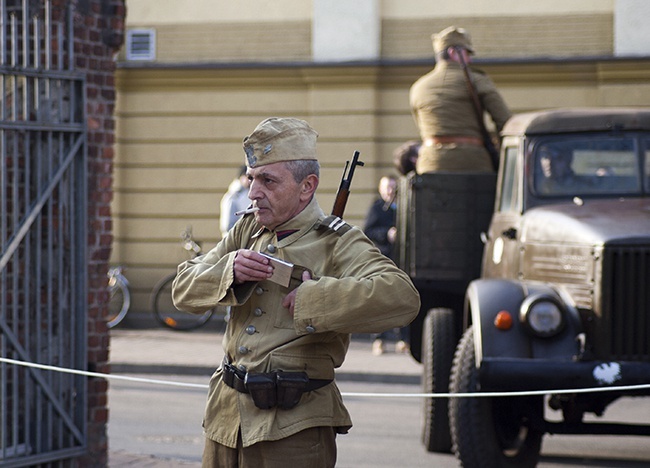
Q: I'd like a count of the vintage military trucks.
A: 1